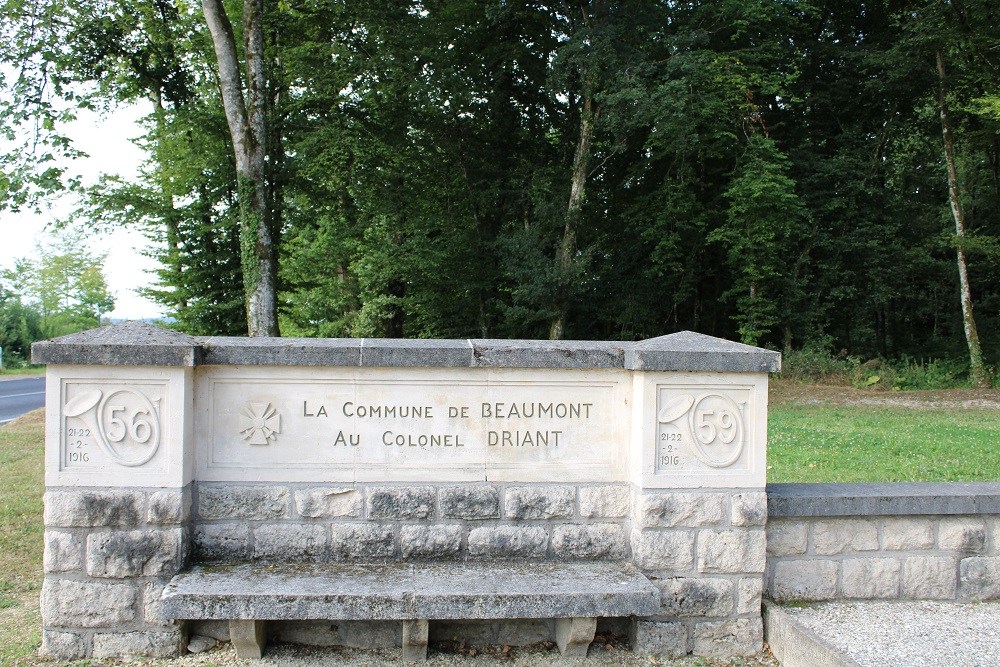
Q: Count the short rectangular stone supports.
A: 3